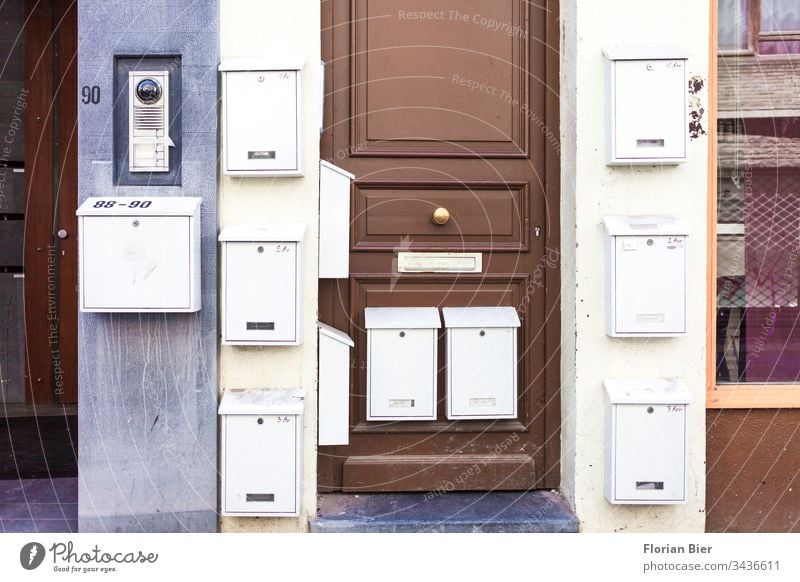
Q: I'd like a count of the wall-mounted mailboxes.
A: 11